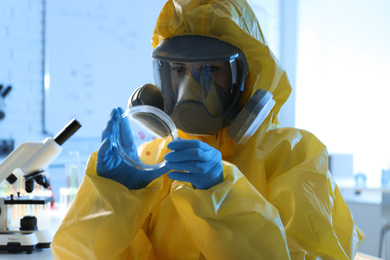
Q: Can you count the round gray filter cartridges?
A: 2